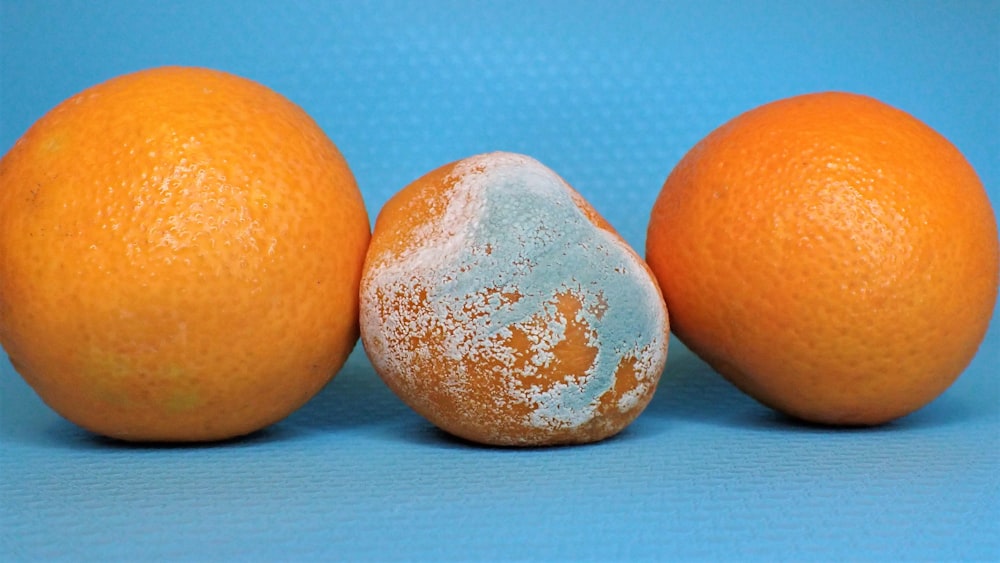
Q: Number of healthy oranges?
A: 2